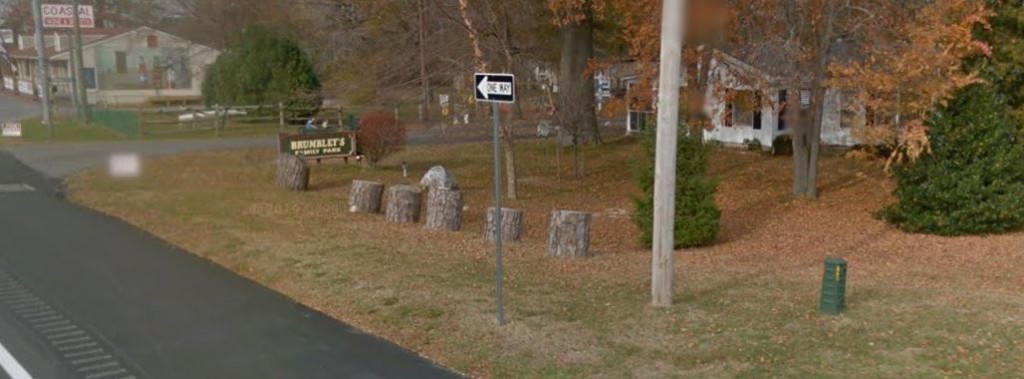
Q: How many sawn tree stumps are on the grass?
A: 6